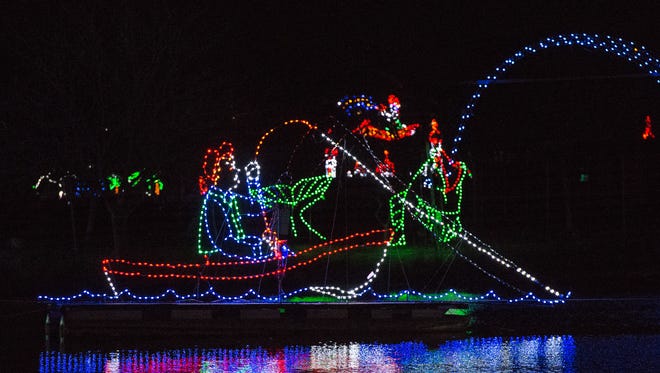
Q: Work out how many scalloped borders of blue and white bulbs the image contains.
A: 1